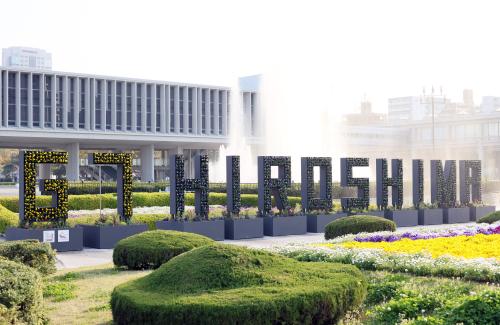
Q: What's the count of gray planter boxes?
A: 11